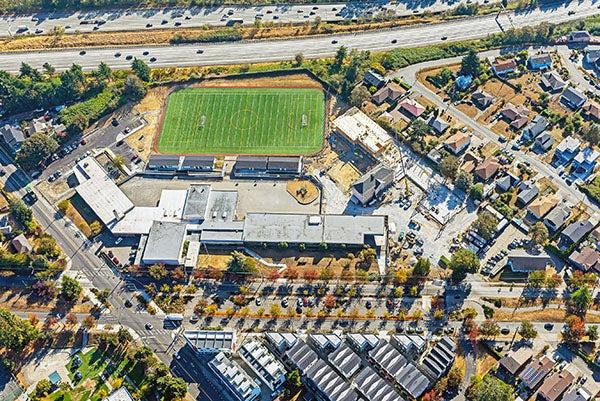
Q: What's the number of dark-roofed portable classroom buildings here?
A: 4